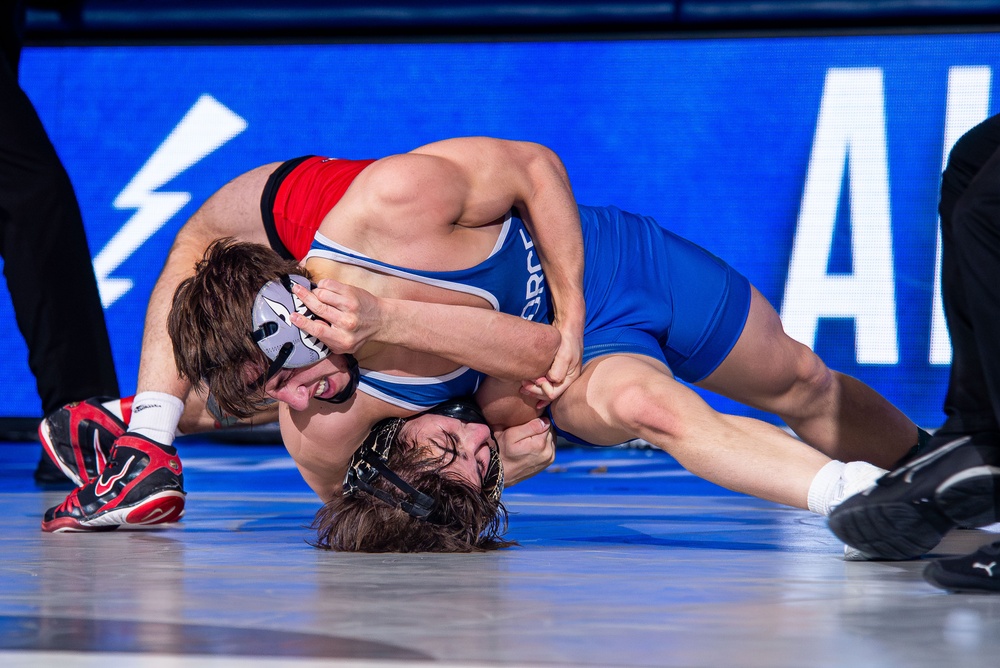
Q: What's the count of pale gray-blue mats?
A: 1